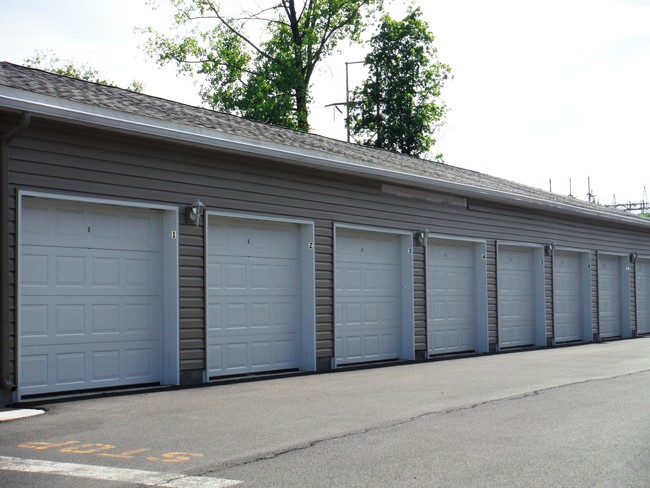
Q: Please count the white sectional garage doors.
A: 8